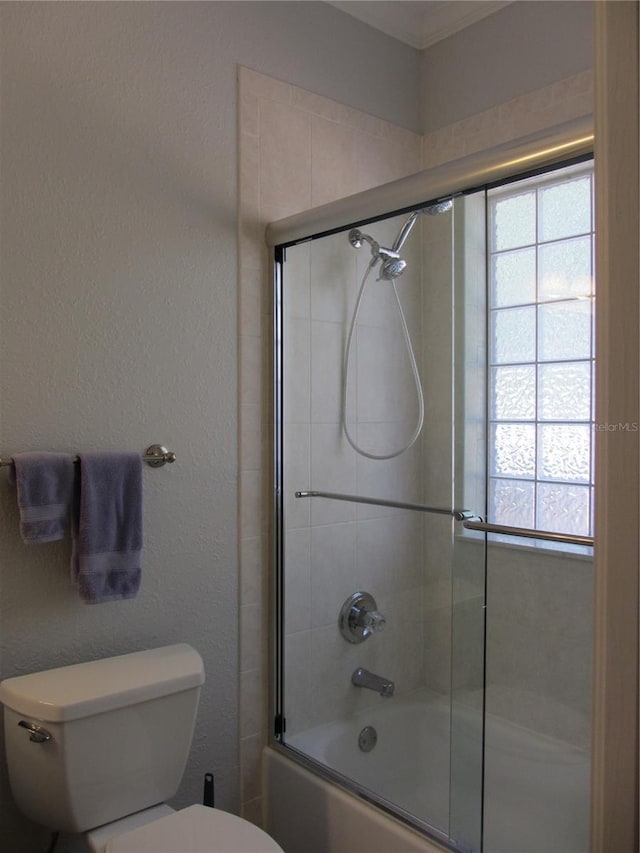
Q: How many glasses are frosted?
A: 12